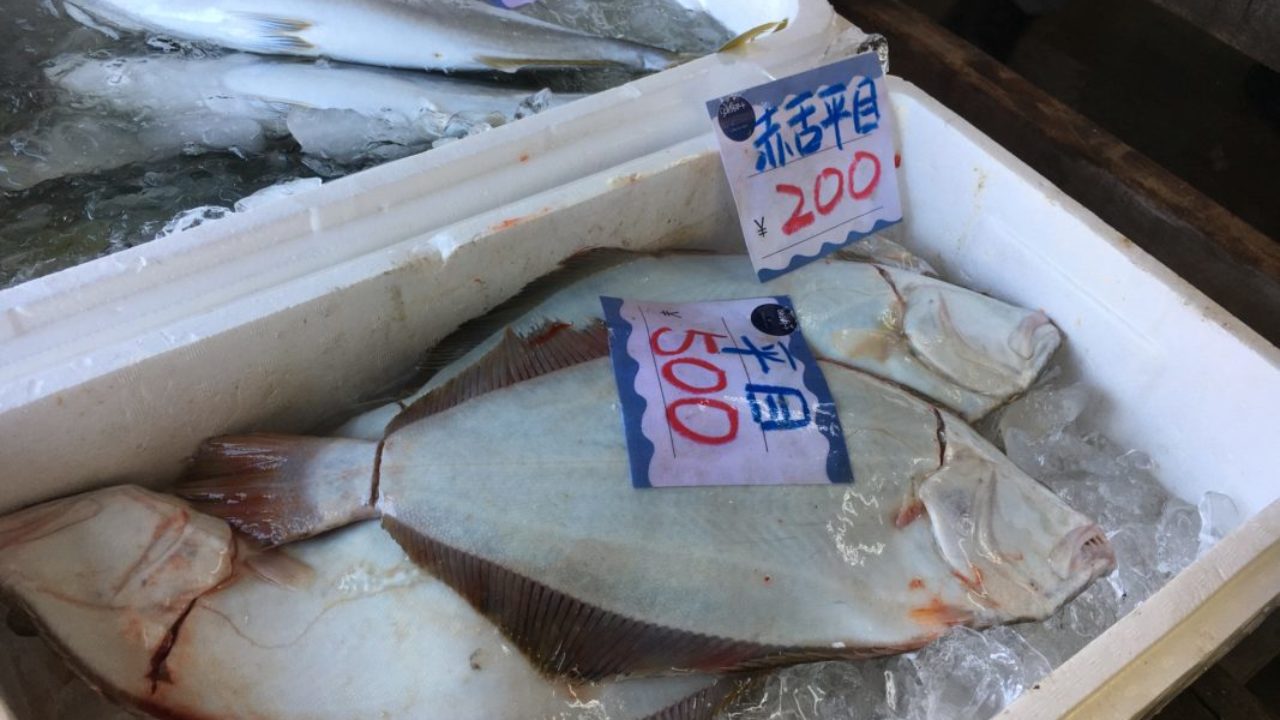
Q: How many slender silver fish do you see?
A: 2